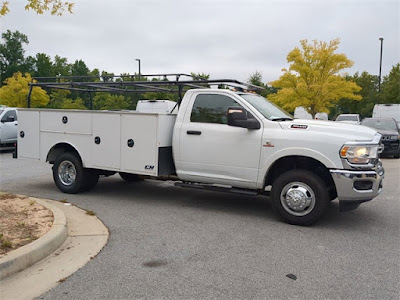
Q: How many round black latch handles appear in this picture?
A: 4